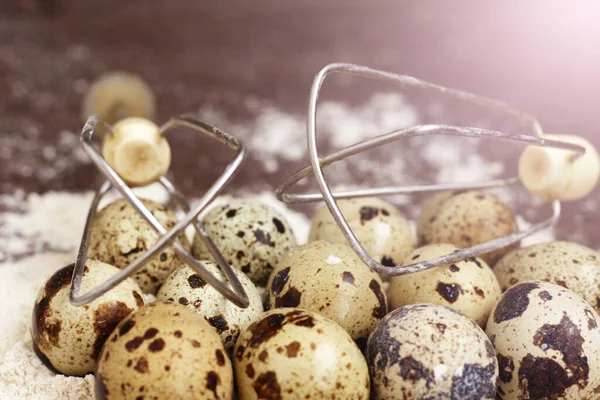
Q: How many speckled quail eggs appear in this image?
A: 13